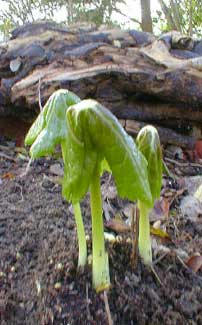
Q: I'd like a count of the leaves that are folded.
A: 3